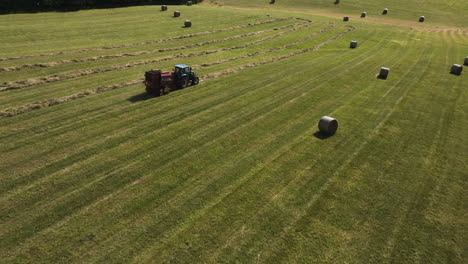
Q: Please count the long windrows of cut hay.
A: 5